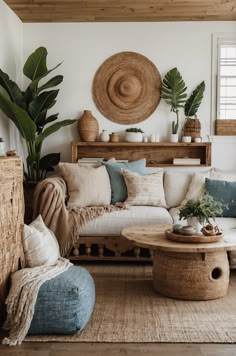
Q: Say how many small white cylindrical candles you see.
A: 3